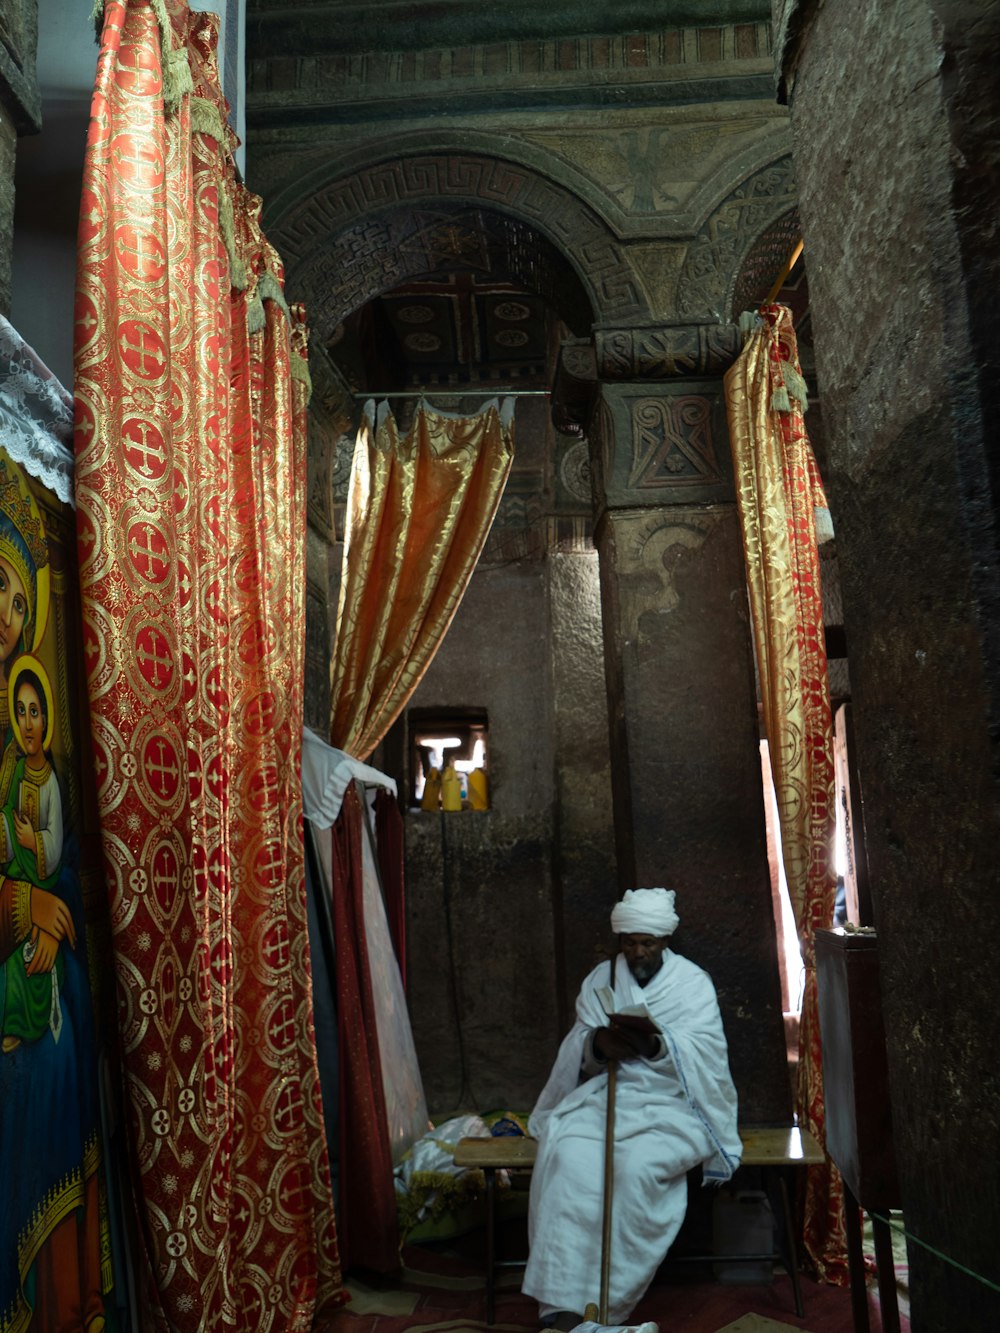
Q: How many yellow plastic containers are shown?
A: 3